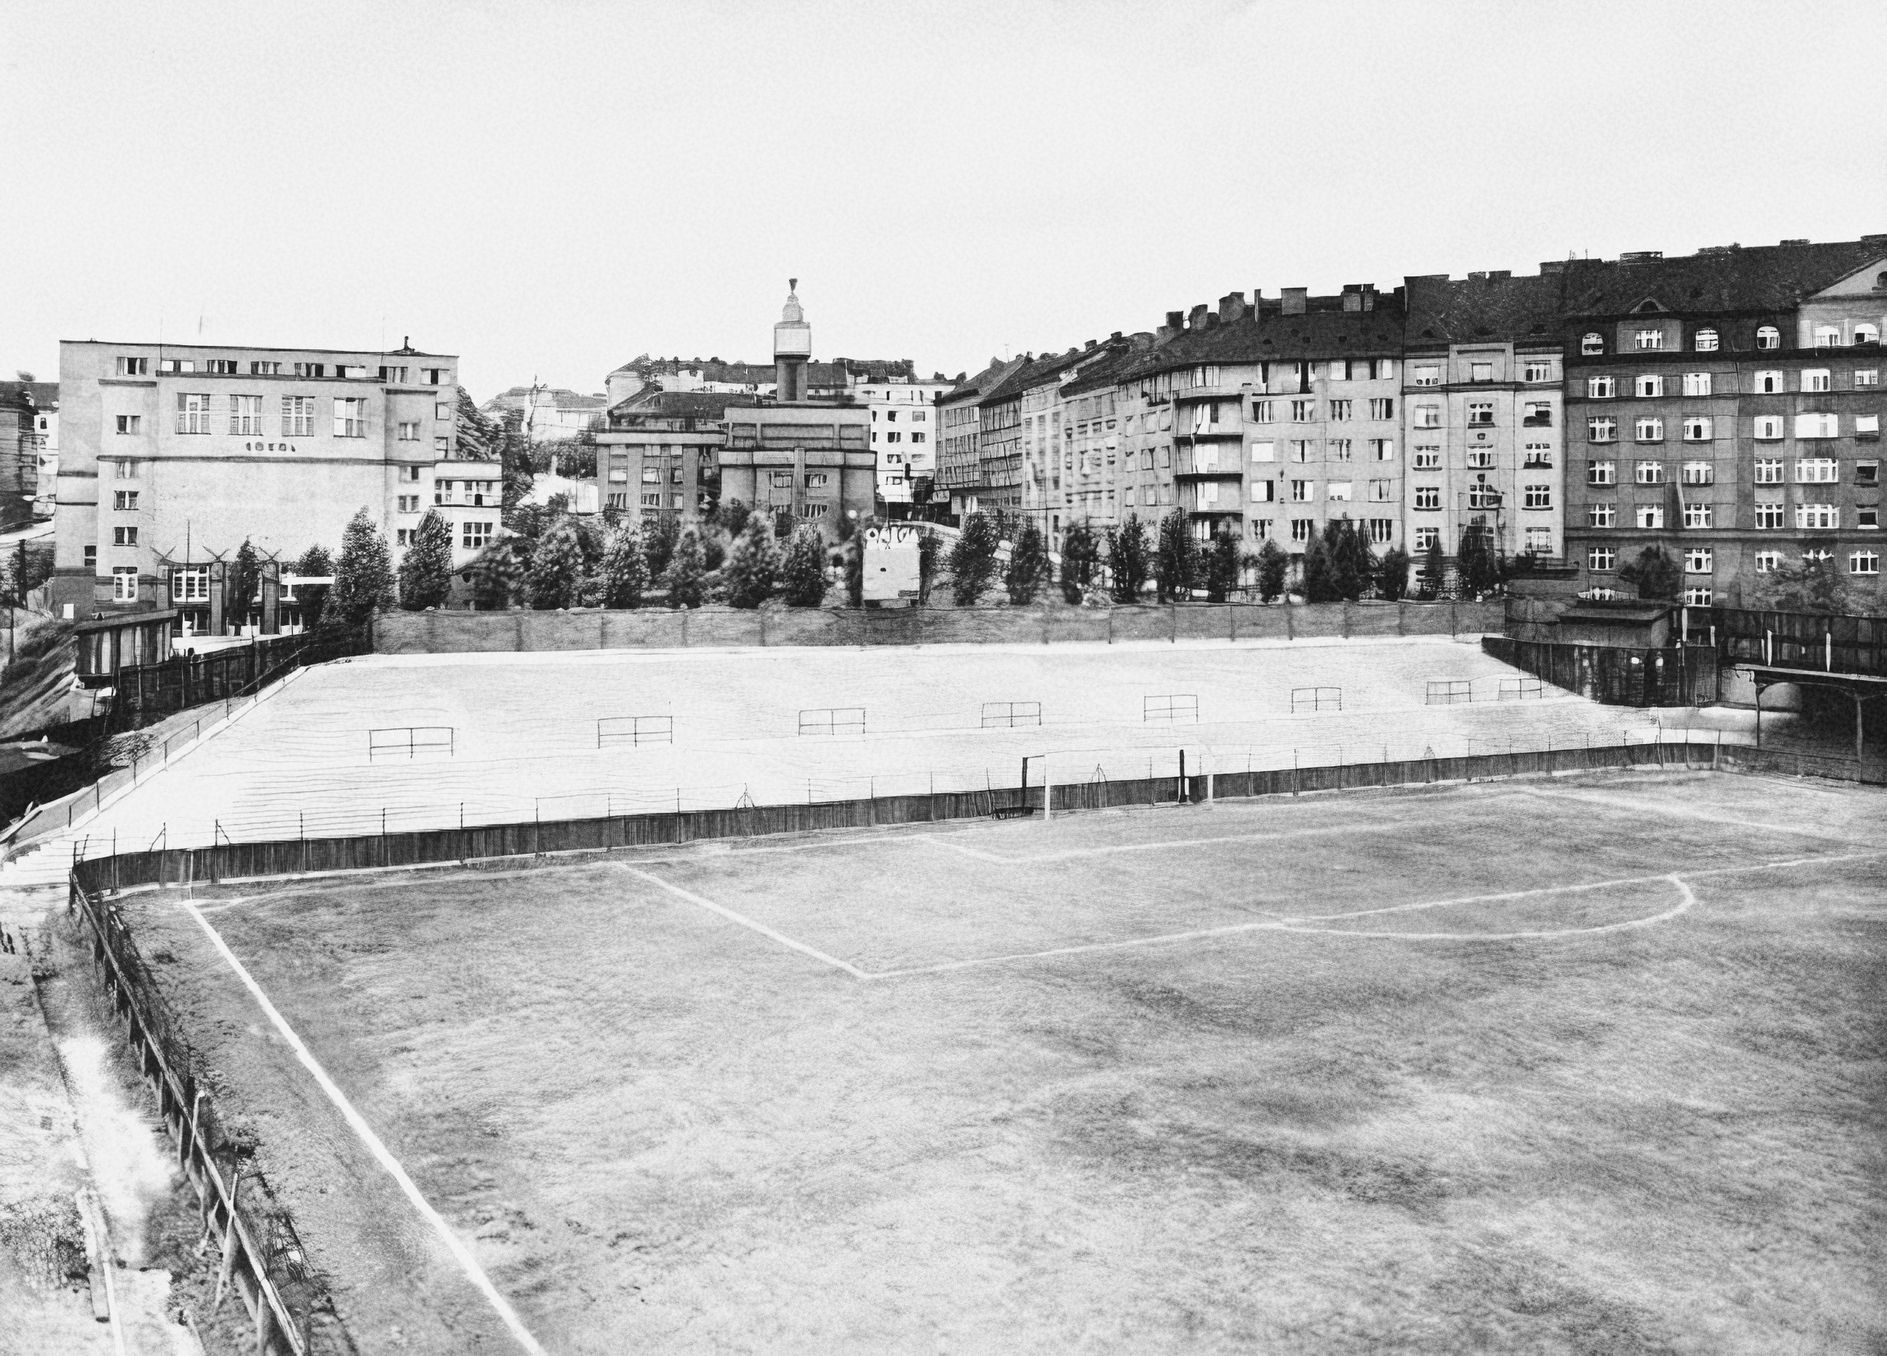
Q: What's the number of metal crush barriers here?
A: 8